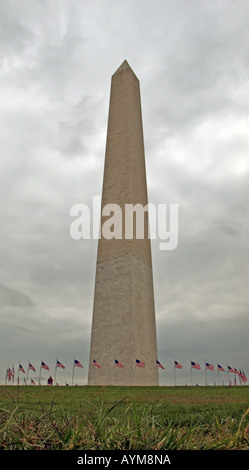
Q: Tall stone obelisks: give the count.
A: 1